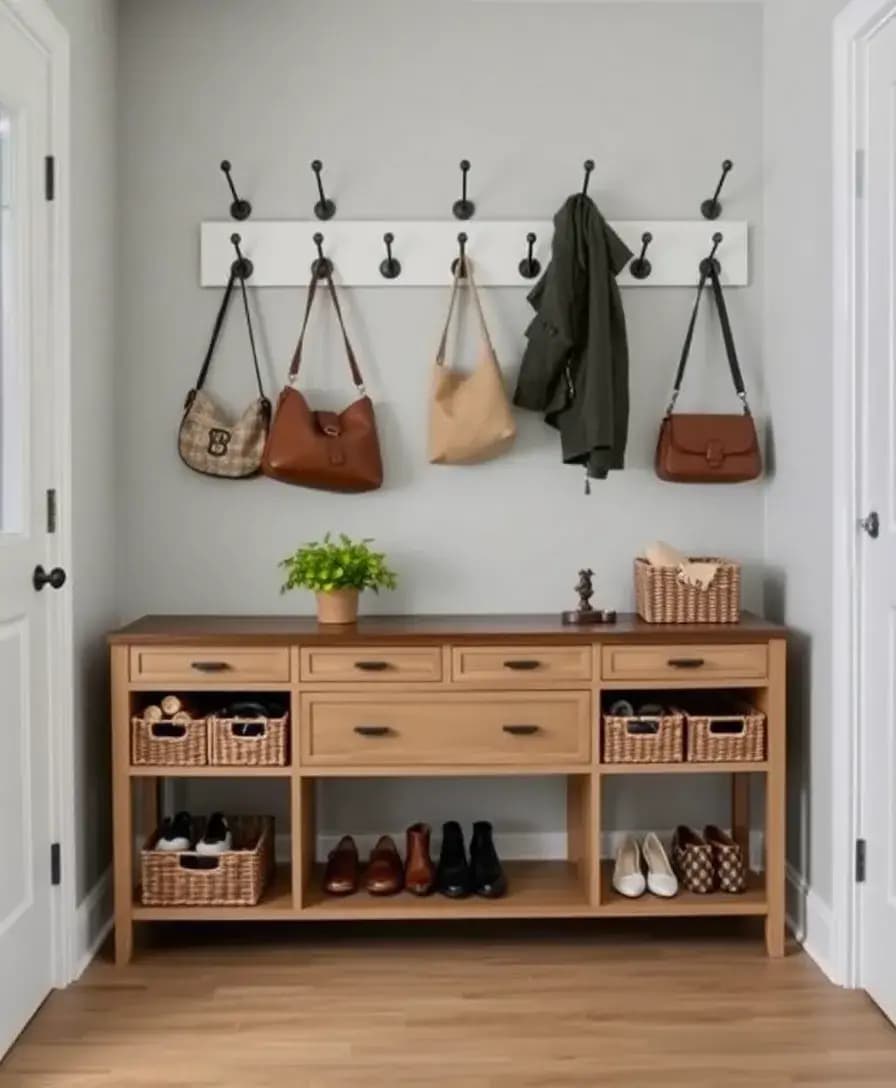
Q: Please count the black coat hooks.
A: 12